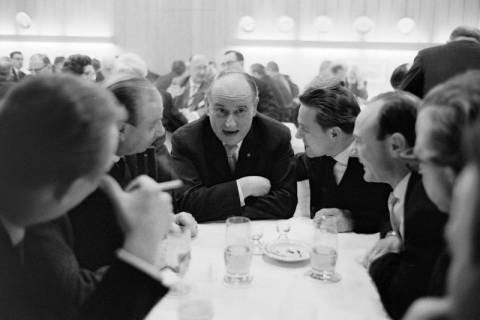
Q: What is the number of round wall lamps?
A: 6